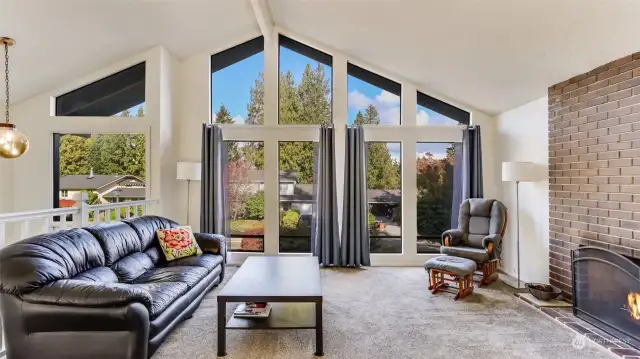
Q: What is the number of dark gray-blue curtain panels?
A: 4